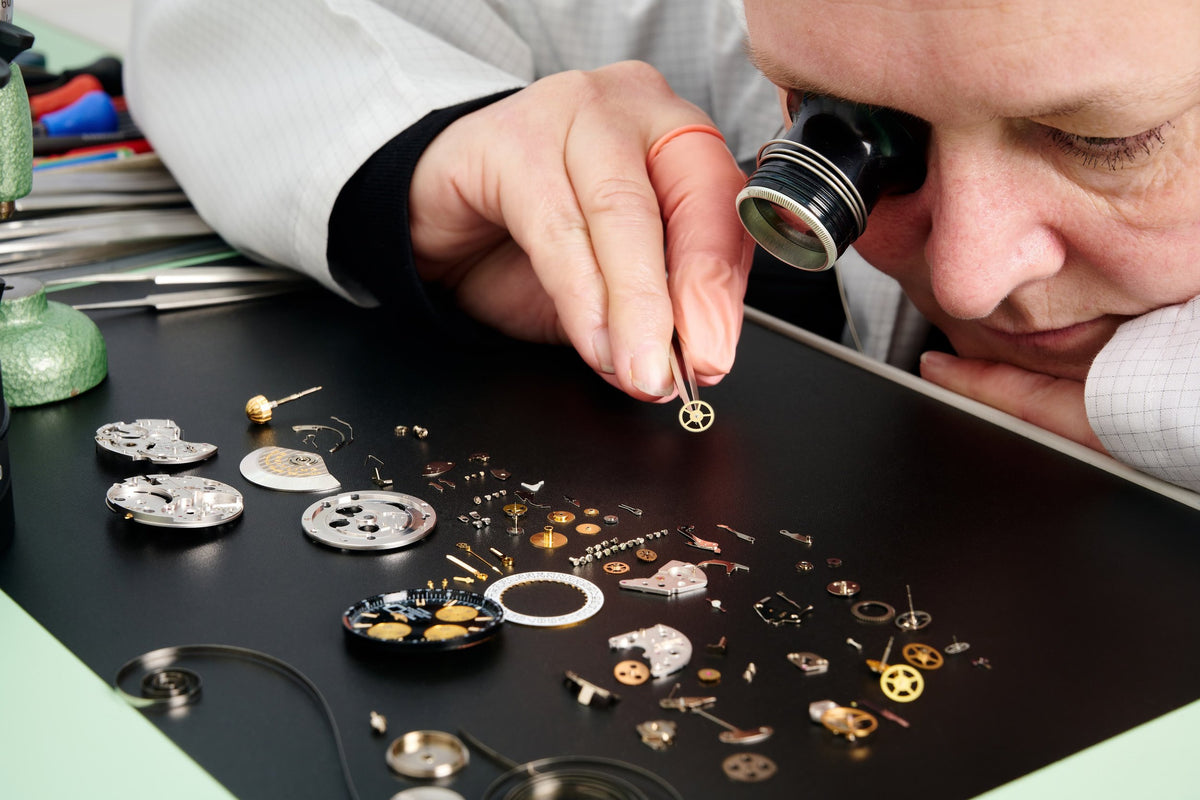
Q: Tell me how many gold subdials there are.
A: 3